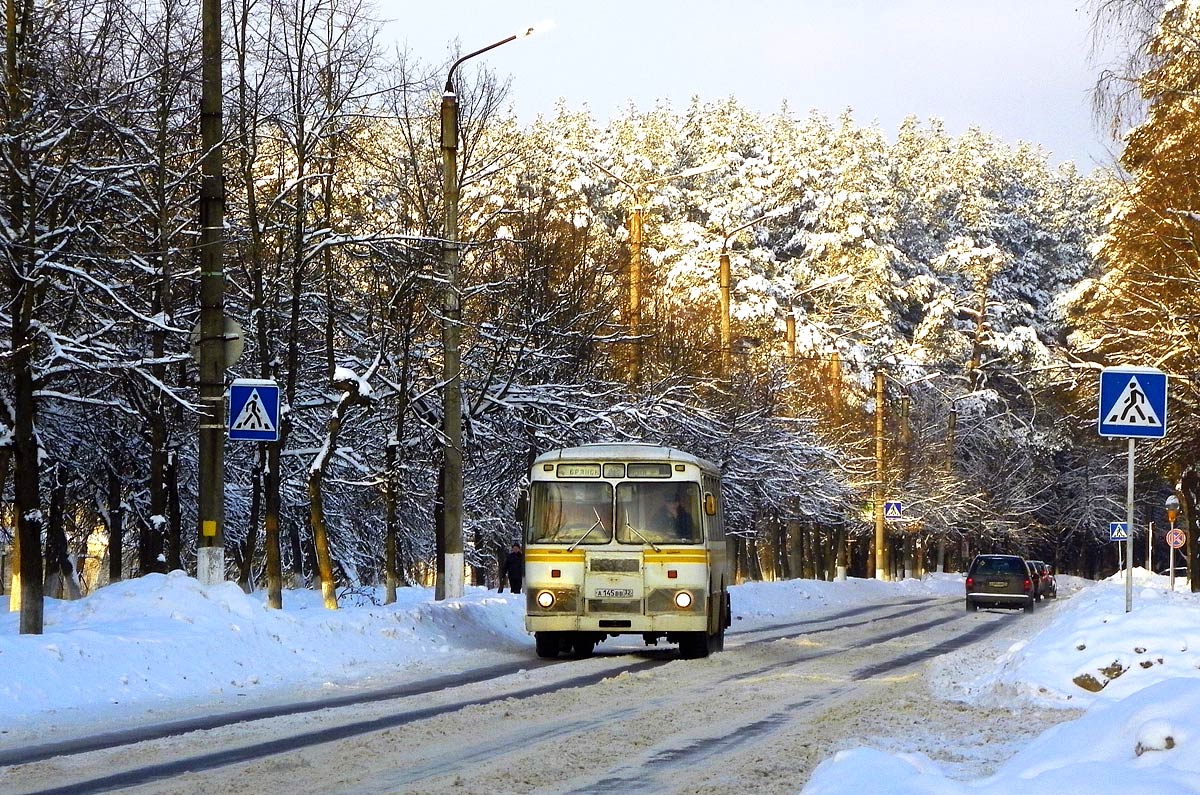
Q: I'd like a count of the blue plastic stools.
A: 0